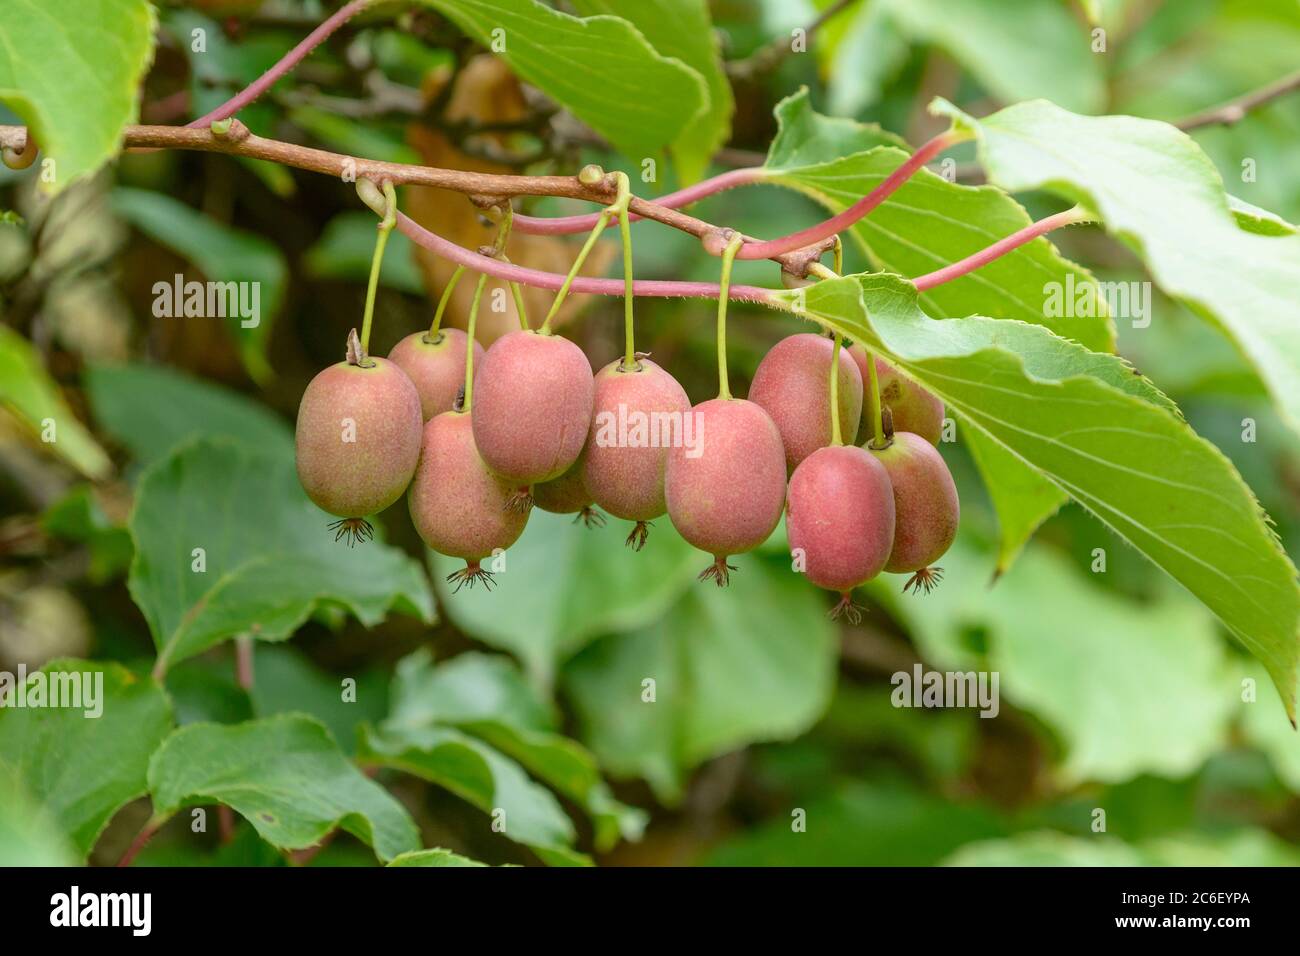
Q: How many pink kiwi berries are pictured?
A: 11